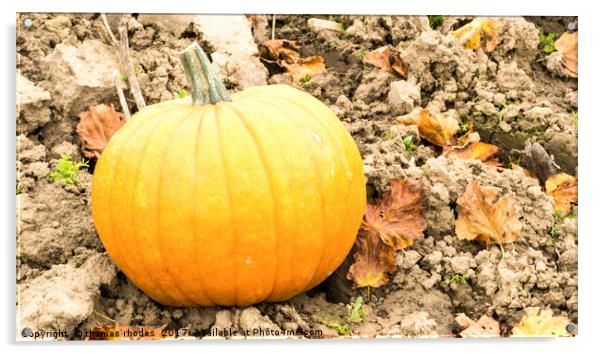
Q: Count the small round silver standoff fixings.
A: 4